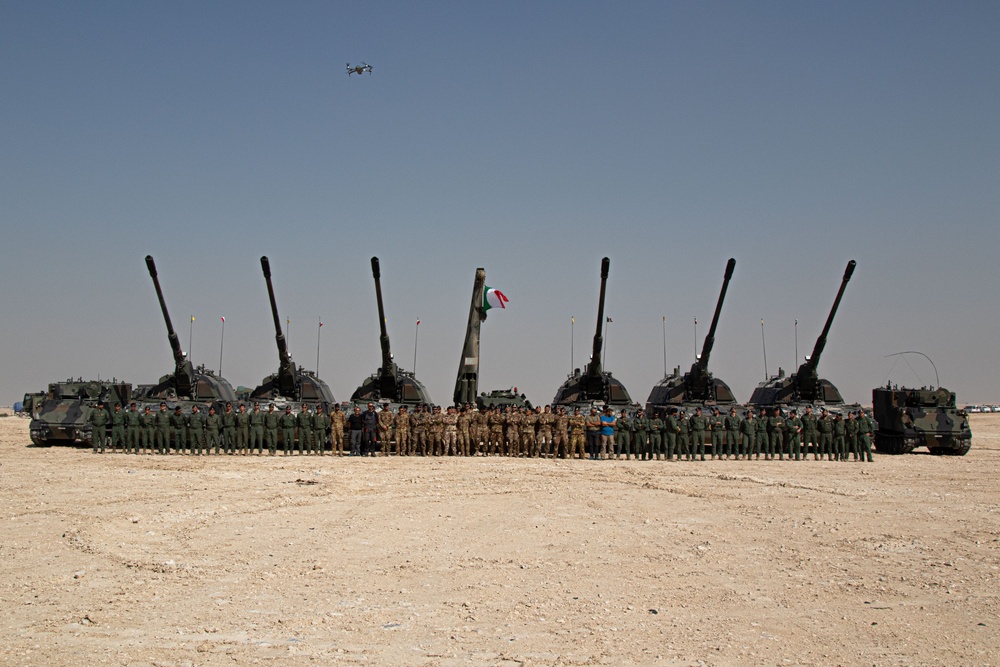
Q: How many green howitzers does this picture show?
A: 6